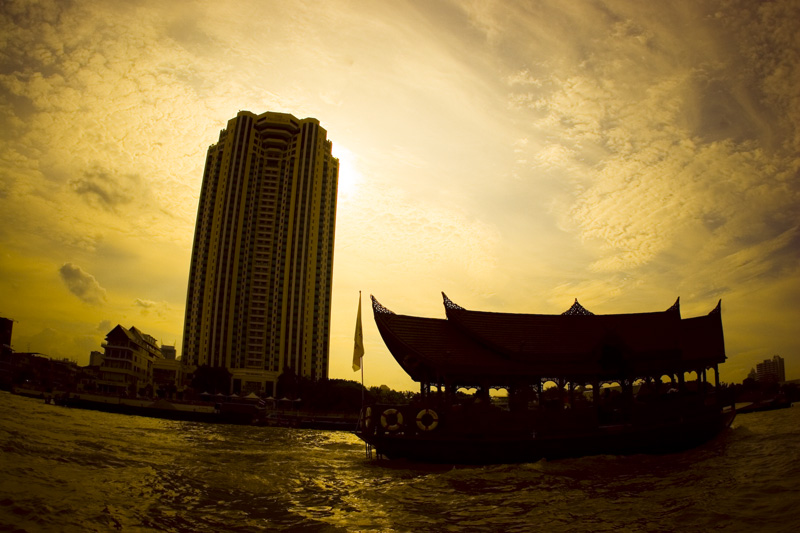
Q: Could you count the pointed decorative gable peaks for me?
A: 5